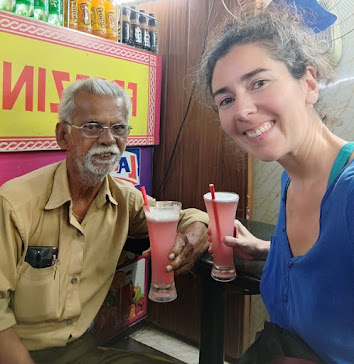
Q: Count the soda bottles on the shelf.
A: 12